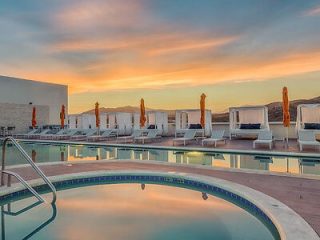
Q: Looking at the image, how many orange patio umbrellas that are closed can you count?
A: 6